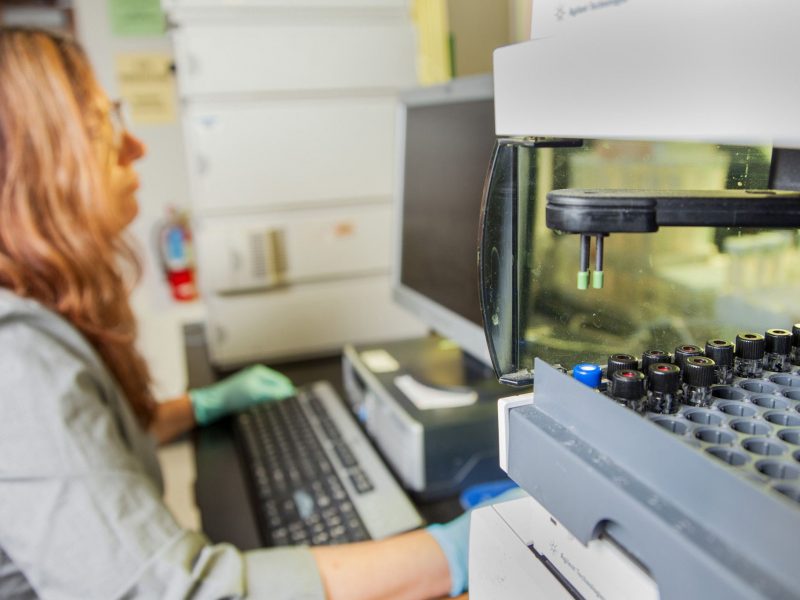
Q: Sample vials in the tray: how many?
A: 11